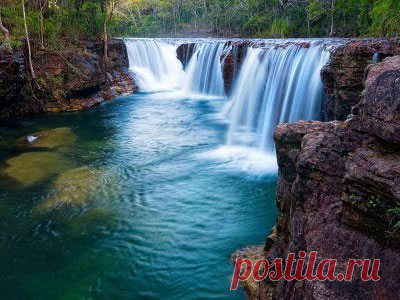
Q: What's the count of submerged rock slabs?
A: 3